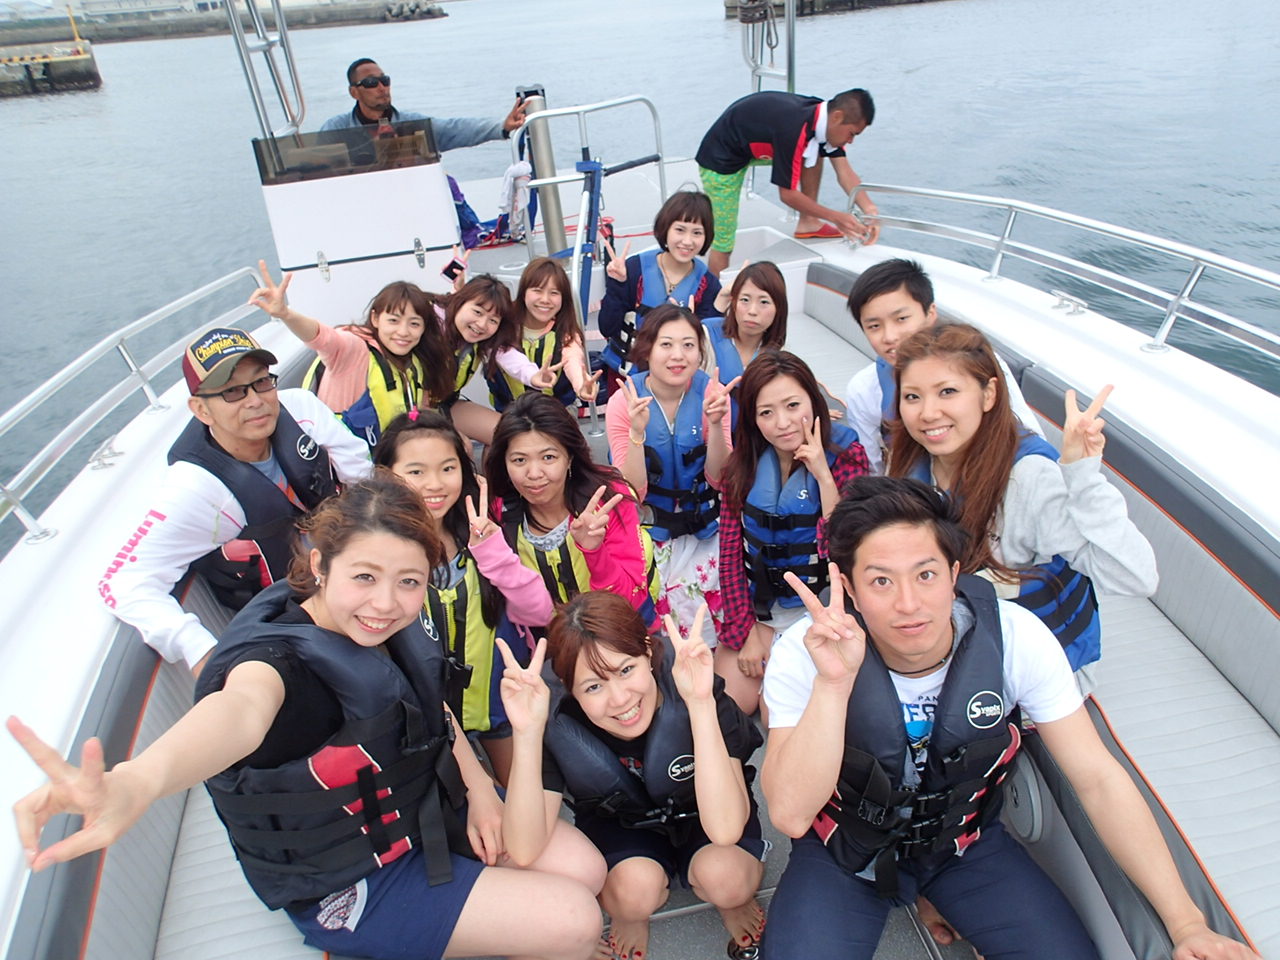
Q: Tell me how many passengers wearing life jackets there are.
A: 15